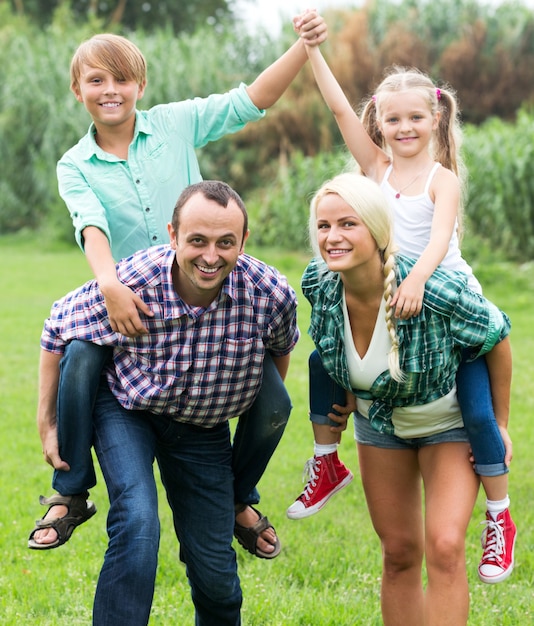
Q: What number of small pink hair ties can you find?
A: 2